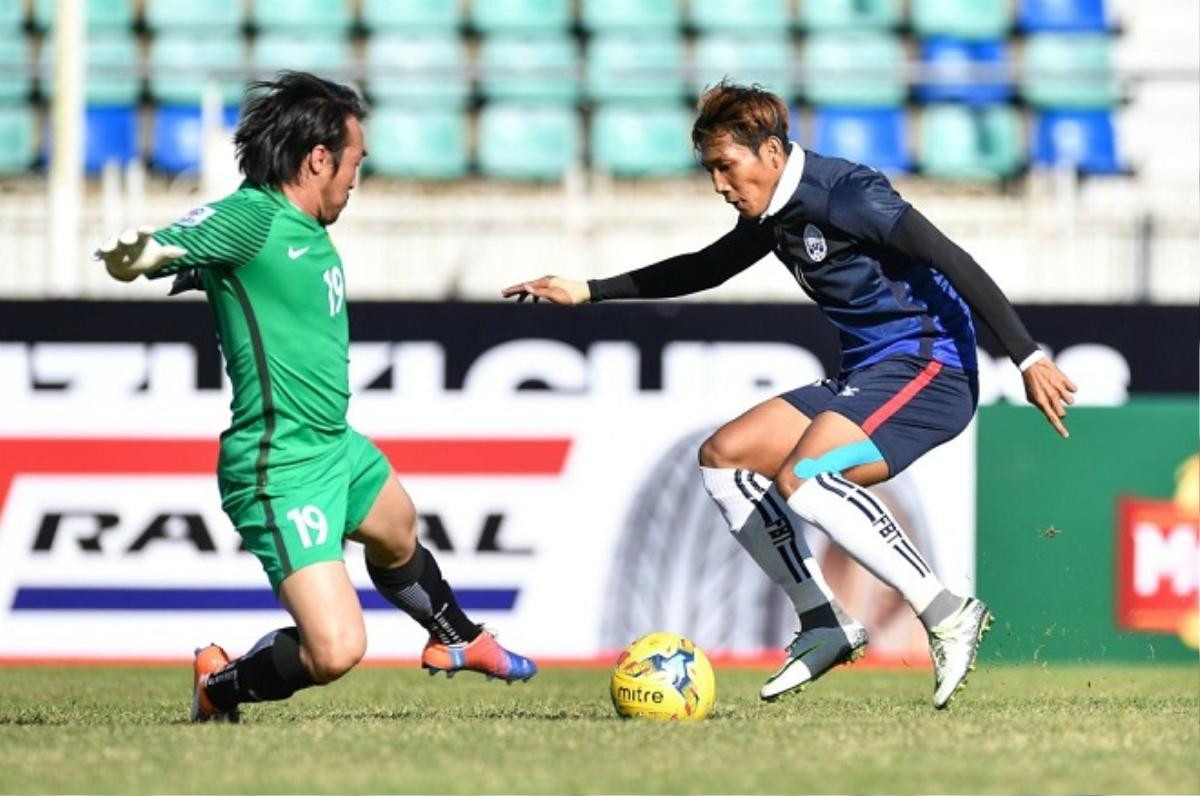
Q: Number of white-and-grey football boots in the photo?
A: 2